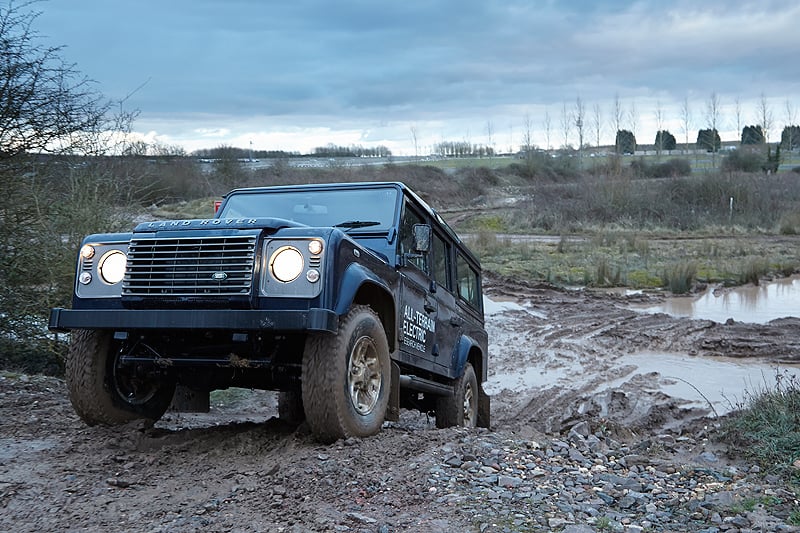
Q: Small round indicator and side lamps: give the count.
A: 4